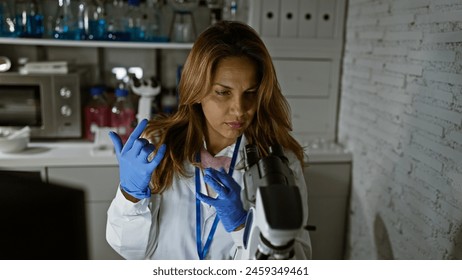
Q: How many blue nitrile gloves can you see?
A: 2